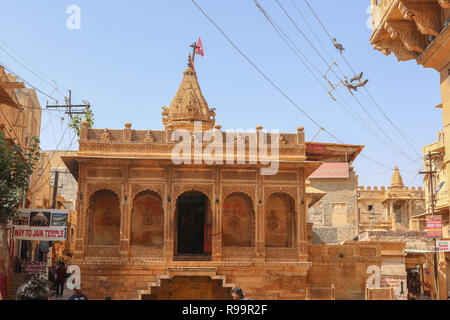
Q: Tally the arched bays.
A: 5